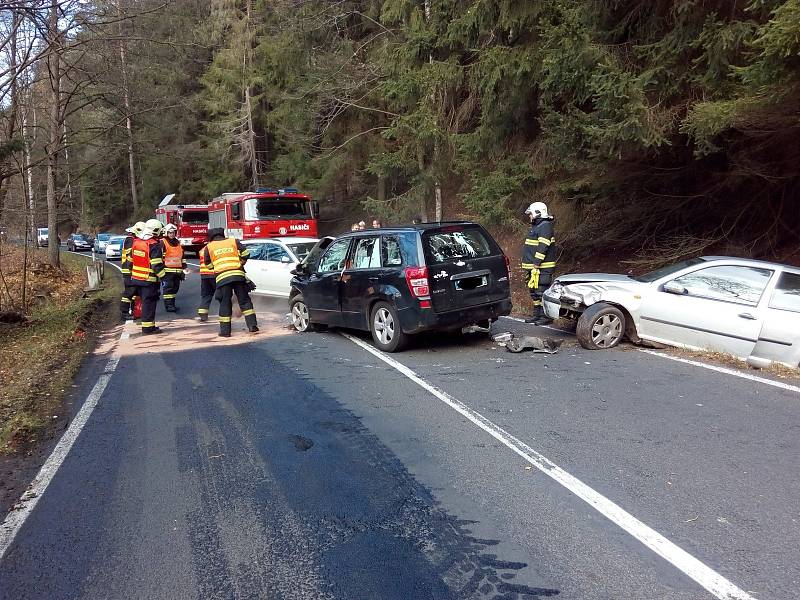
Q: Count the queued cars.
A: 4